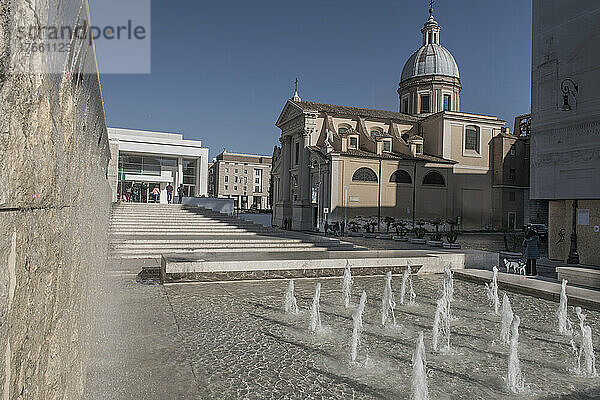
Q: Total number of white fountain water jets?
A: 14